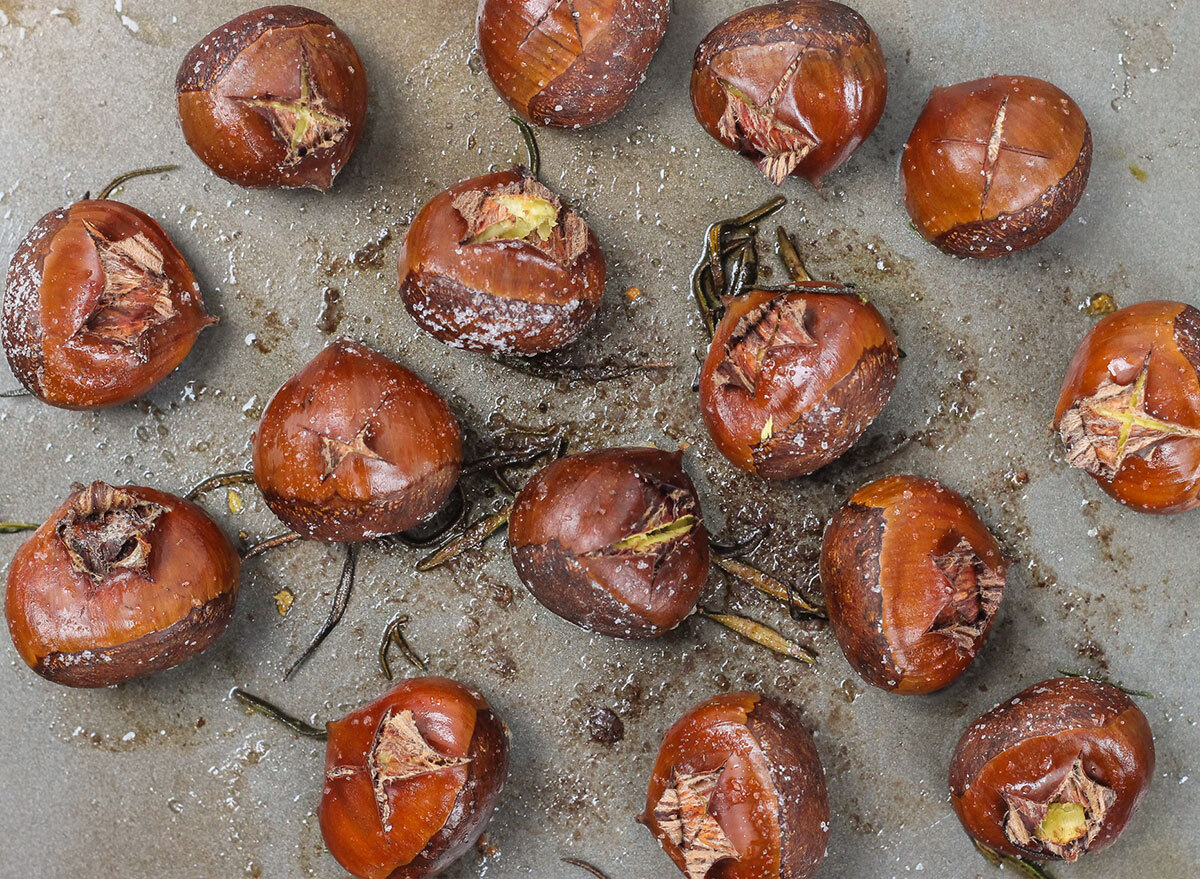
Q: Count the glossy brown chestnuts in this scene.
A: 15